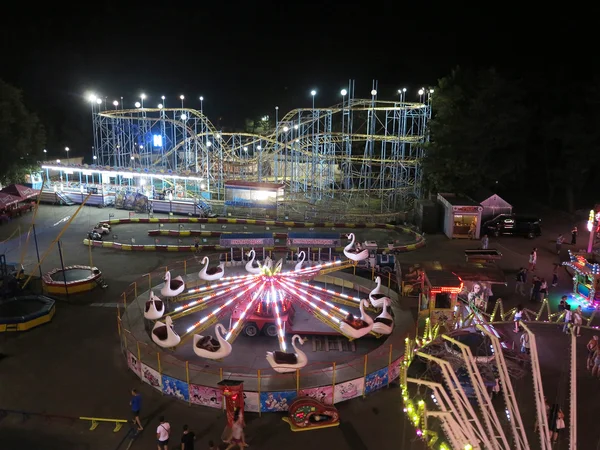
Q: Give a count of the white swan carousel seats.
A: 12